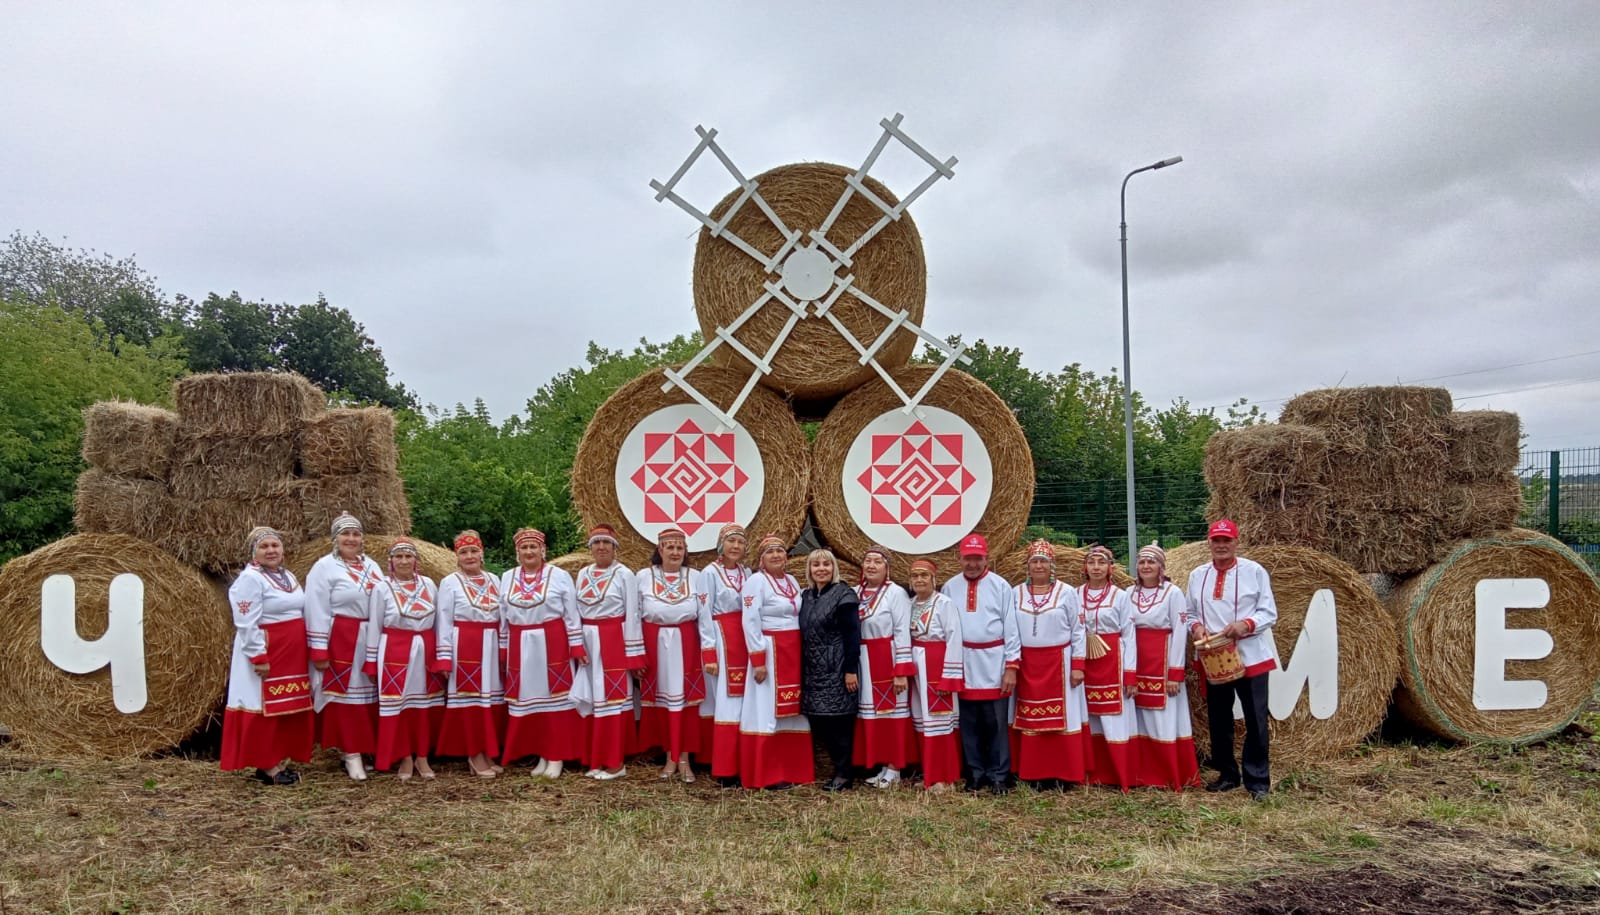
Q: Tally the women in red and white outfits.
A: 14